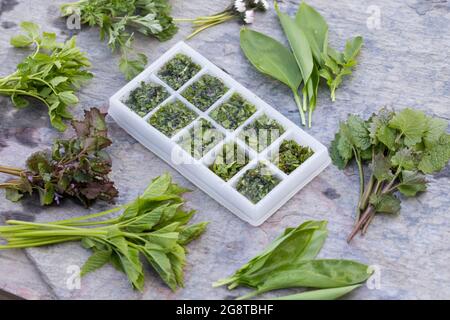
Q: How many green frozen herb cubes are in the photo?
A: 10